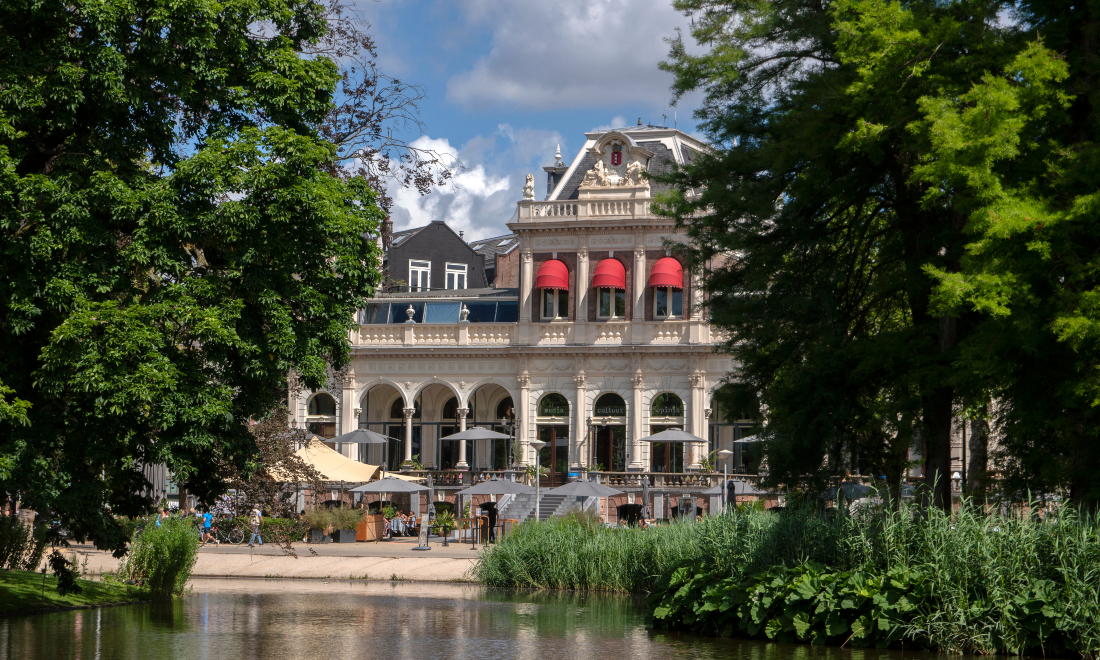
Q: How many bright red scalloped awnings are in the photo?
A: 3